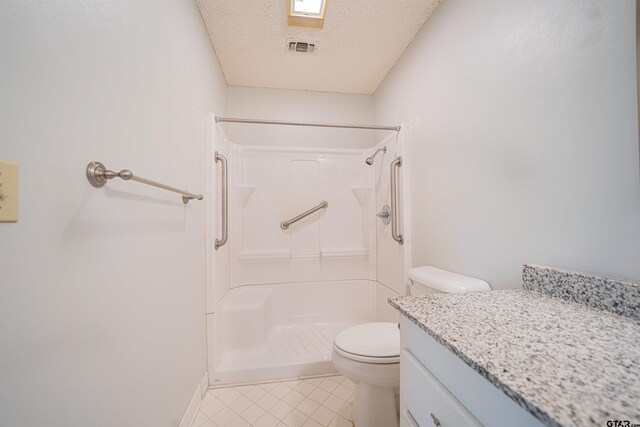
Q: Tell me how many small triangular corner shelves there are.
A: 2